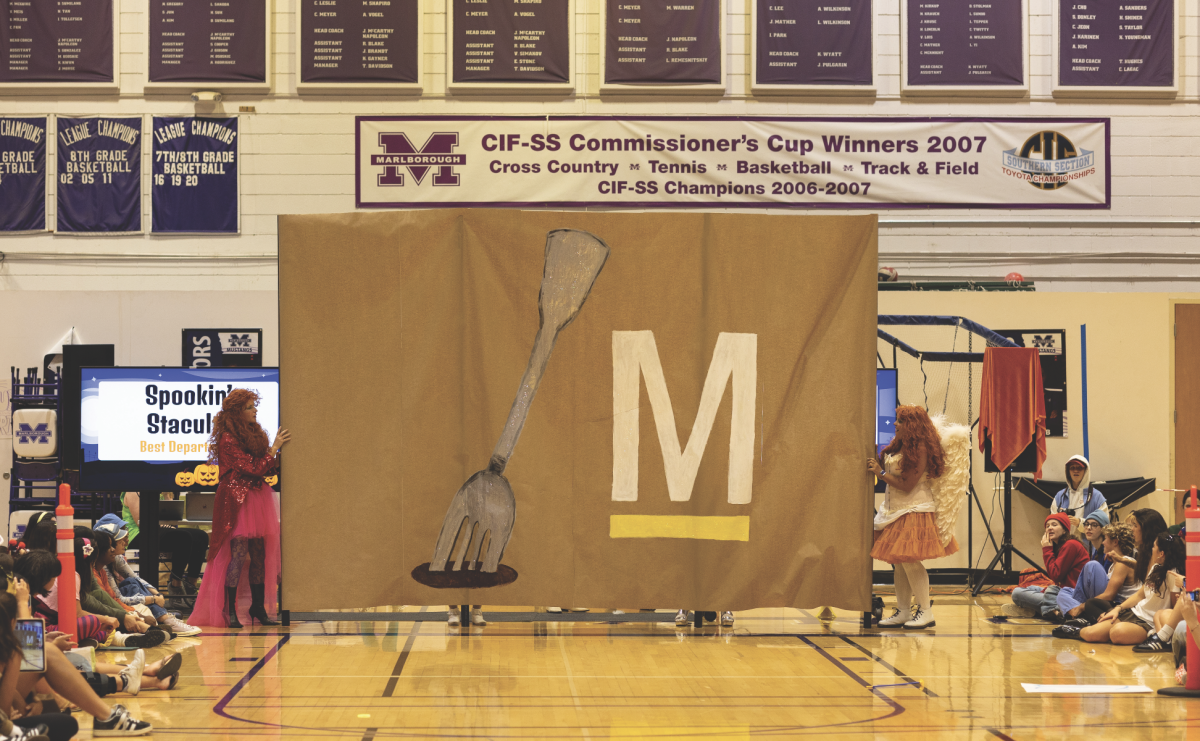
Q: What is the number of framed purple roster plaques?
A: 8